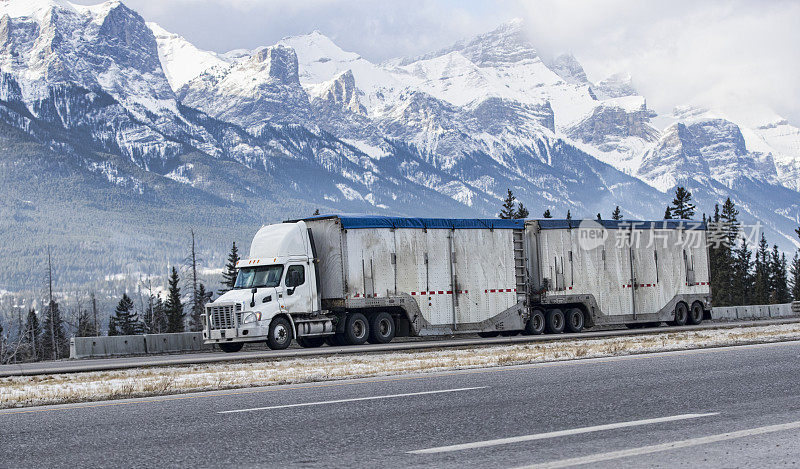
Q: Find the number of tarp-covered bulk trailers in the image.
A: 2